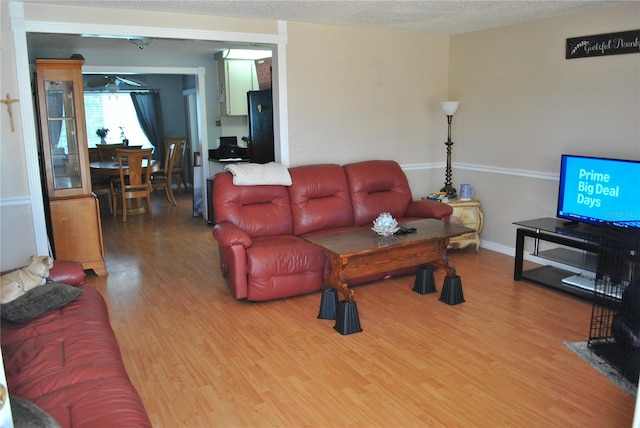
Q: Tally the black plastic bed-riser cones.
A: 4